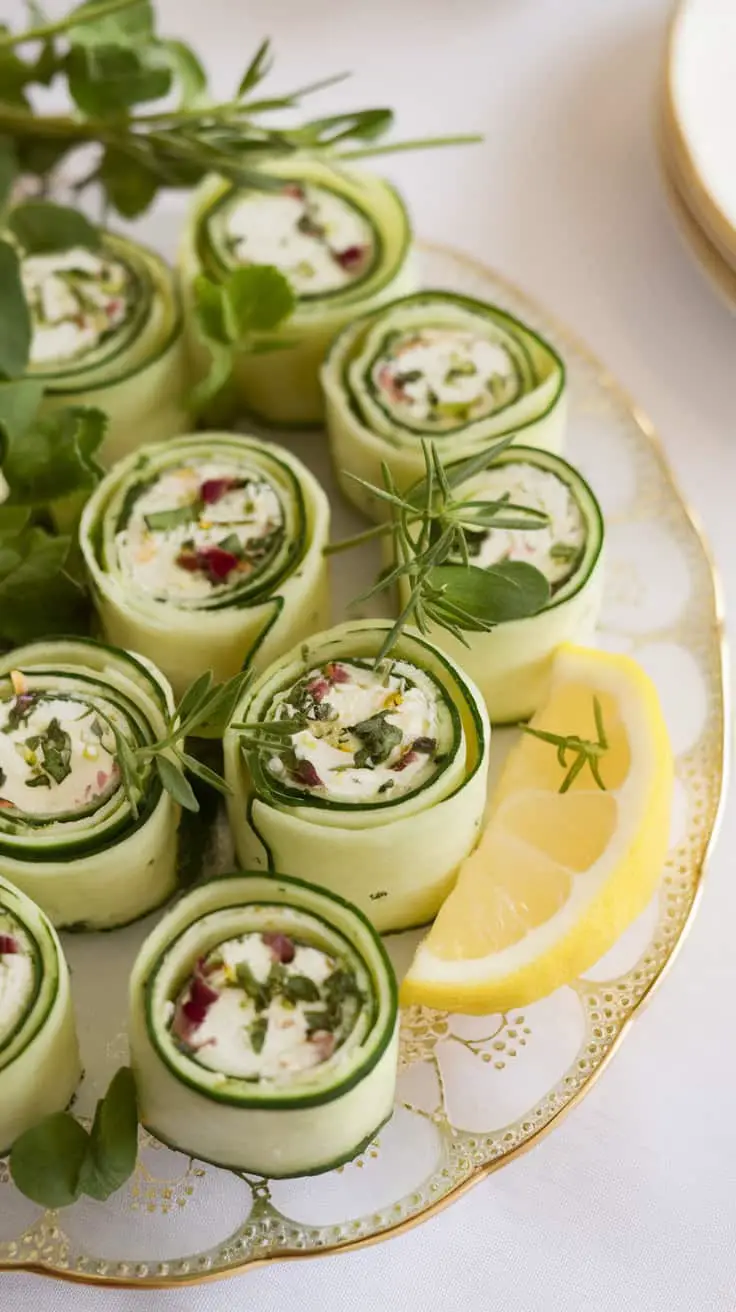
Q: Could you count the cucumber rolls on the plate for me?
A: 9